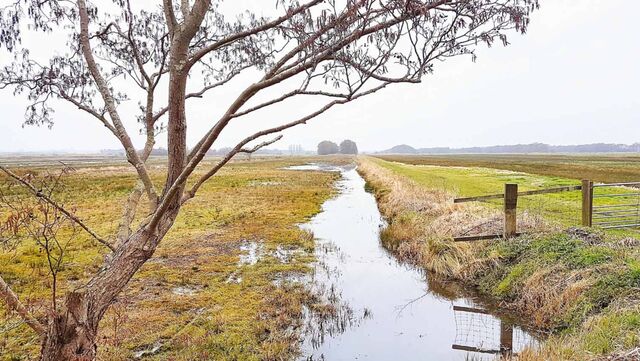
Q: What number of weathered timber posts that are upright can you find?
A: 2